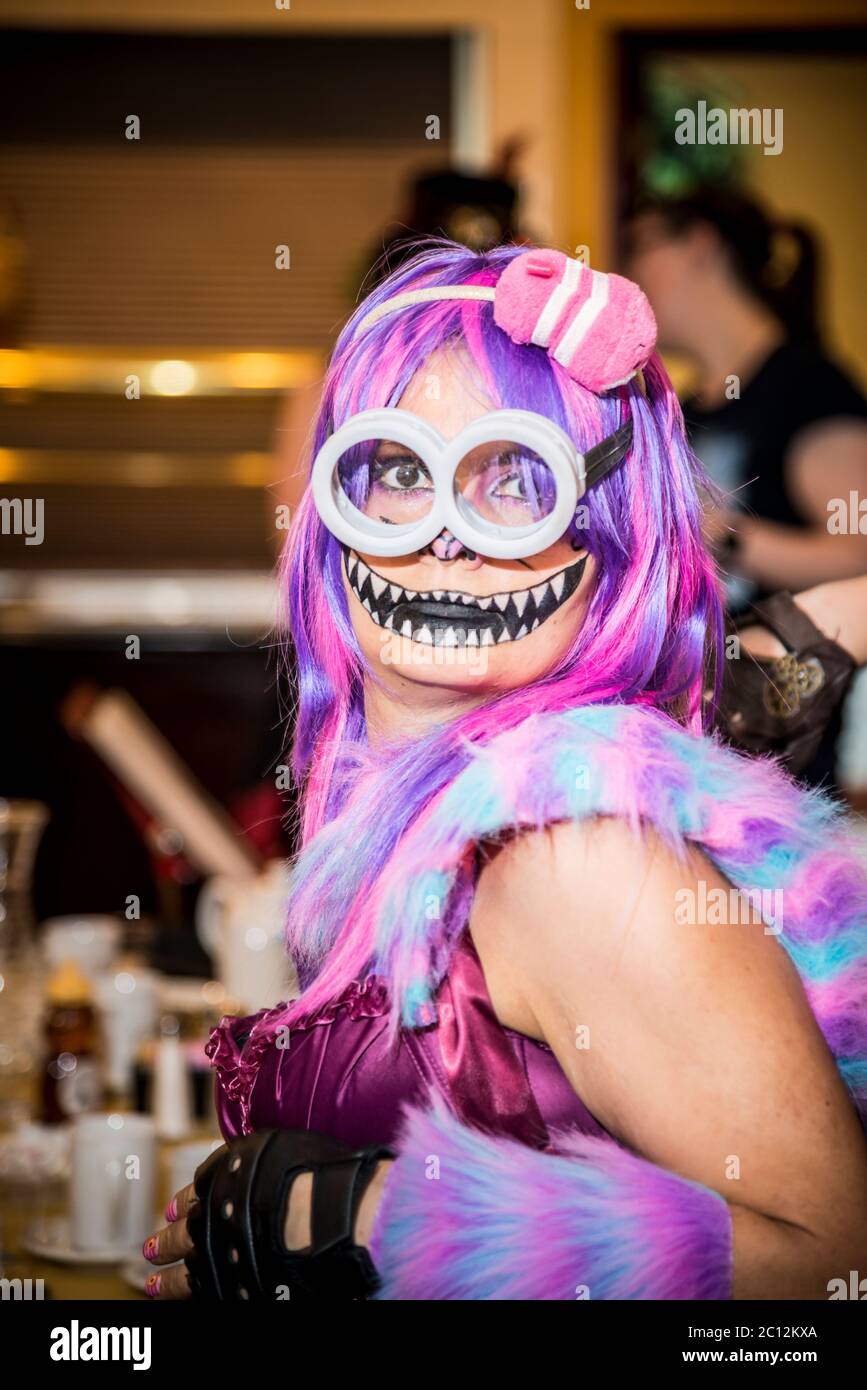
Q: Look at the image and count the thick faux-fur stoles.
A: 1